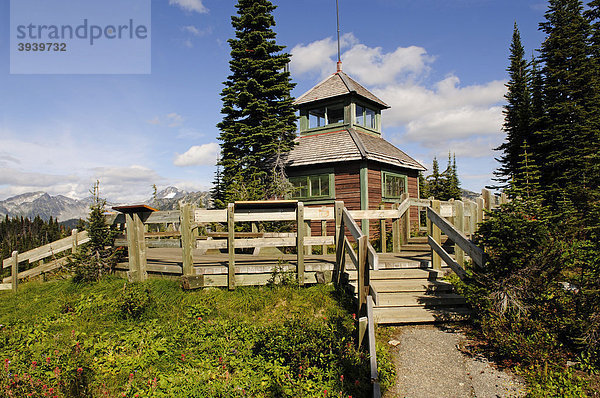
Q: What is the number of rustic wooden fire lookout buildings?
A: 1